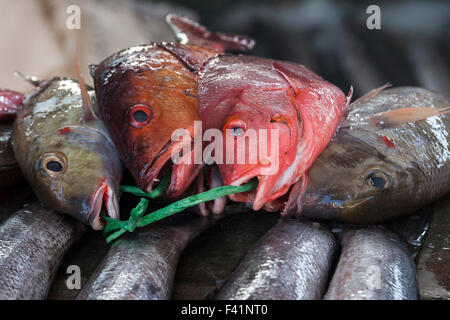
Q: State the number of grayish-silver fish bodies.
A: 4